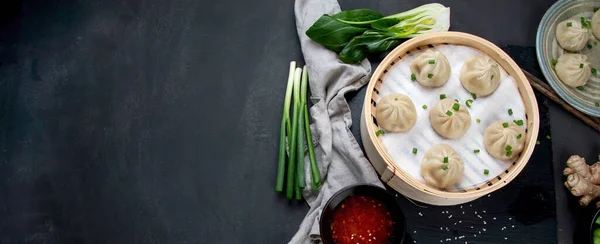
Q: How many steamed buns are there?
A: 9